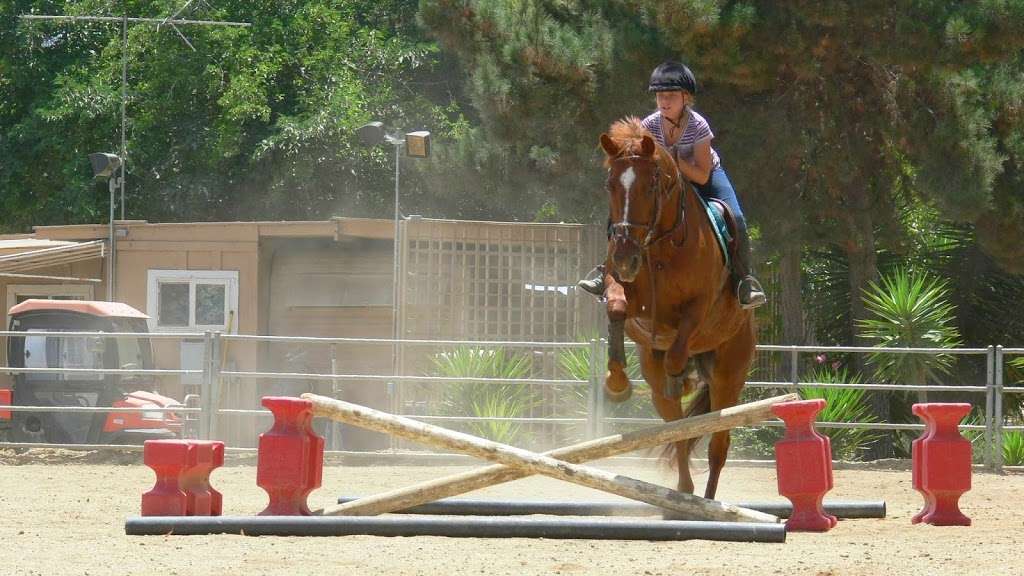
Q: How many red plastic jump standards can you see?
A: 4